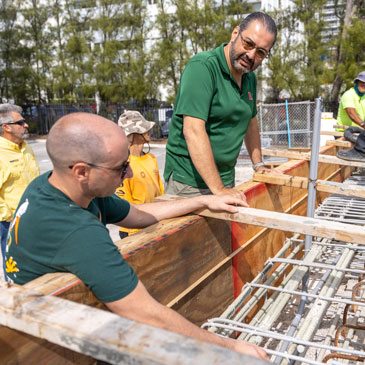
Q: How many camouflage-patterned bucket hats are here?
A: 1